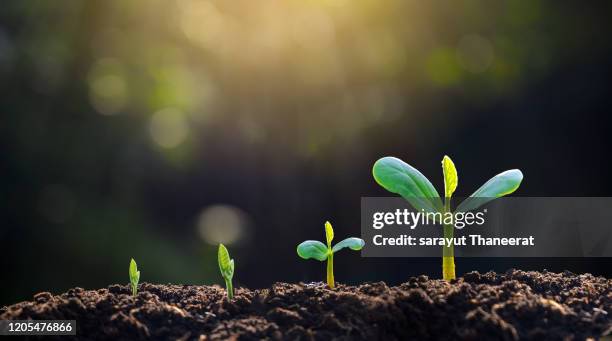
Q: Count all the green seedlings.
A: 4